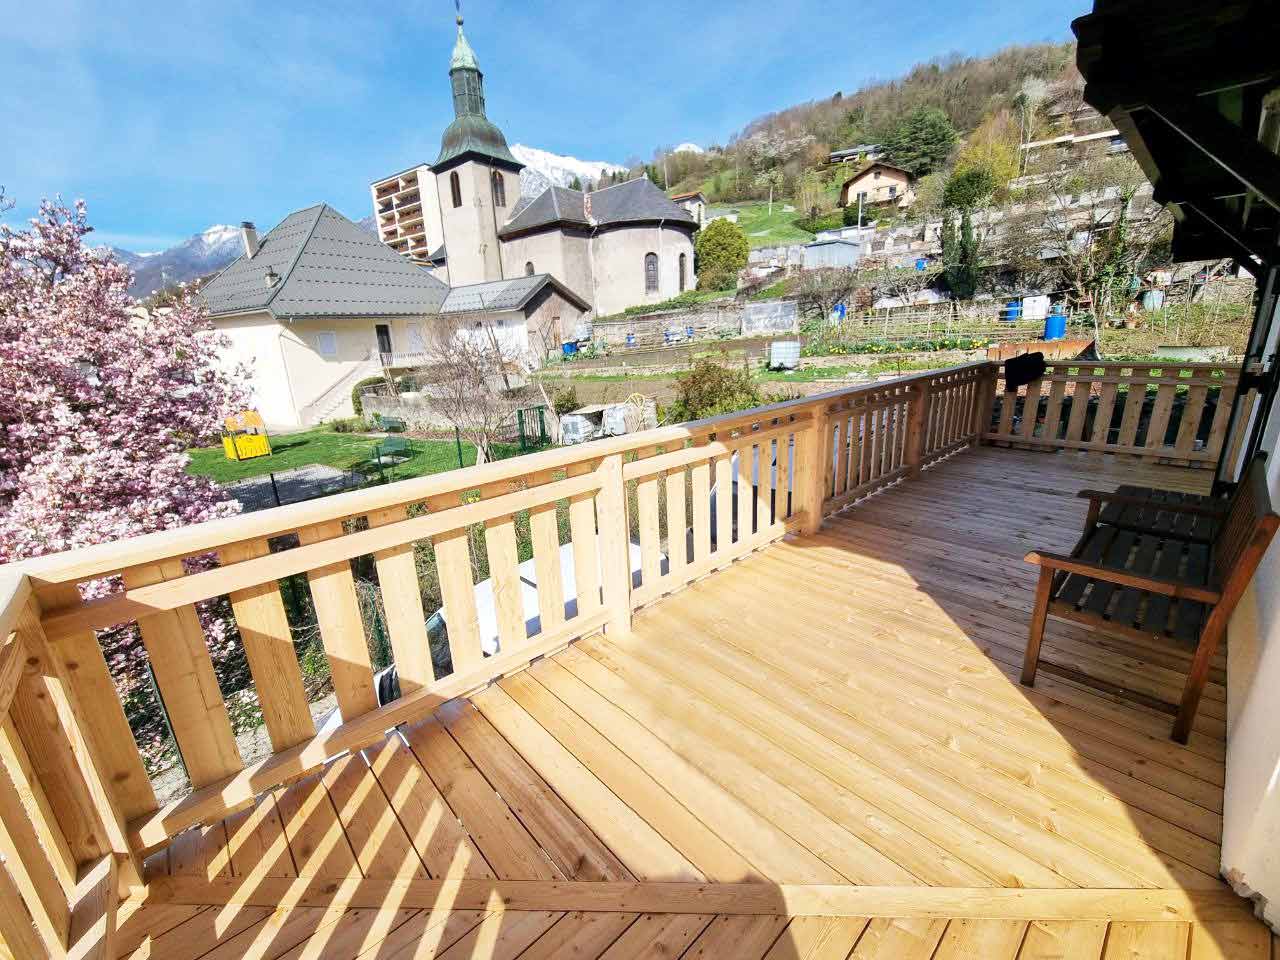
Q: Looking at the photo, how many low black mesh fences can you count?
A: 1